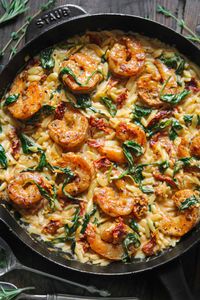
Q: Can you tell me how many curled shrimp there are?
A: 12